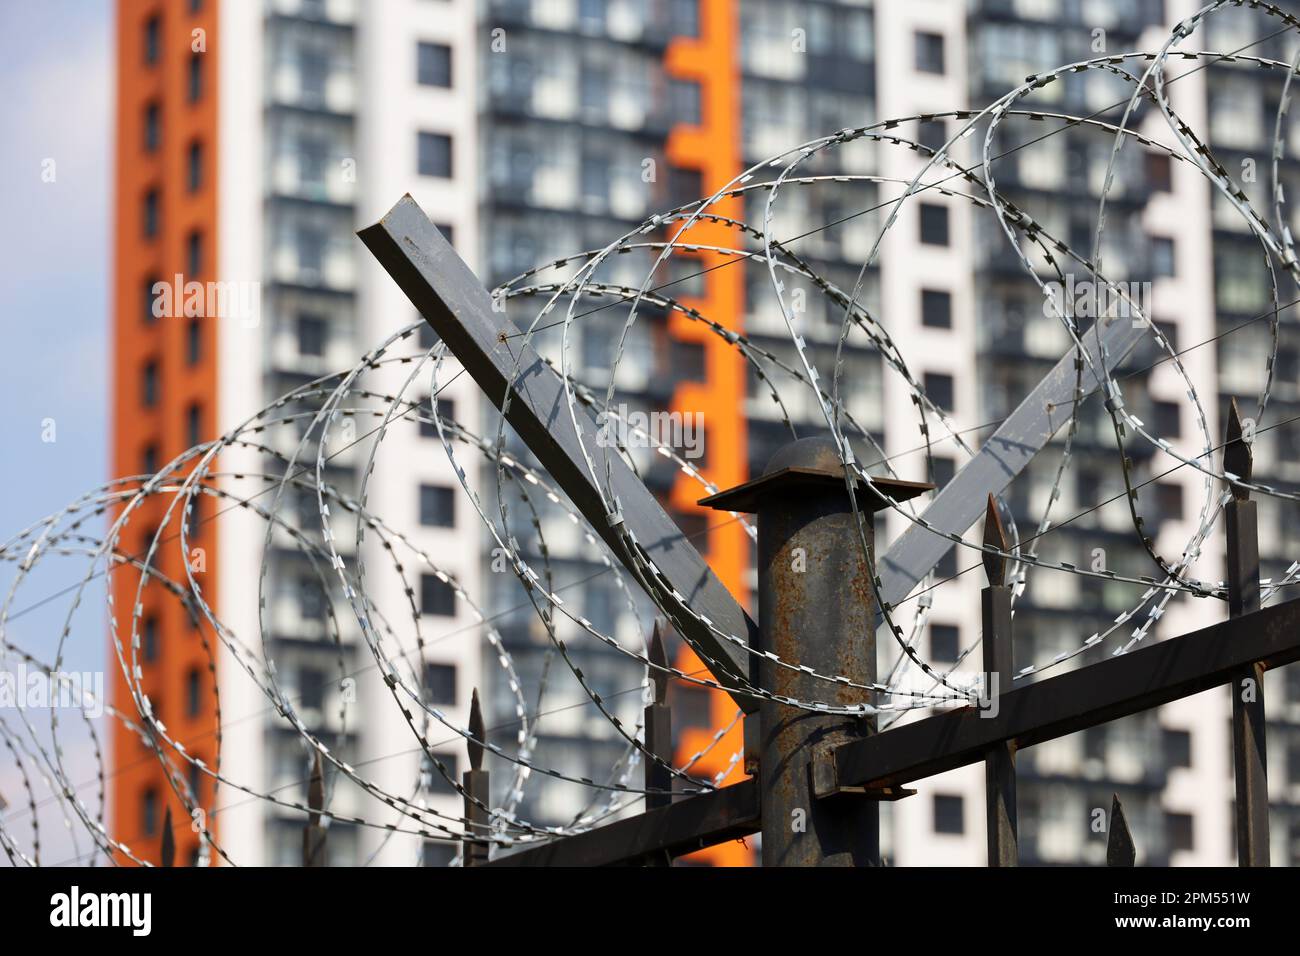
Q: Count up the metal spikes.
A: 7